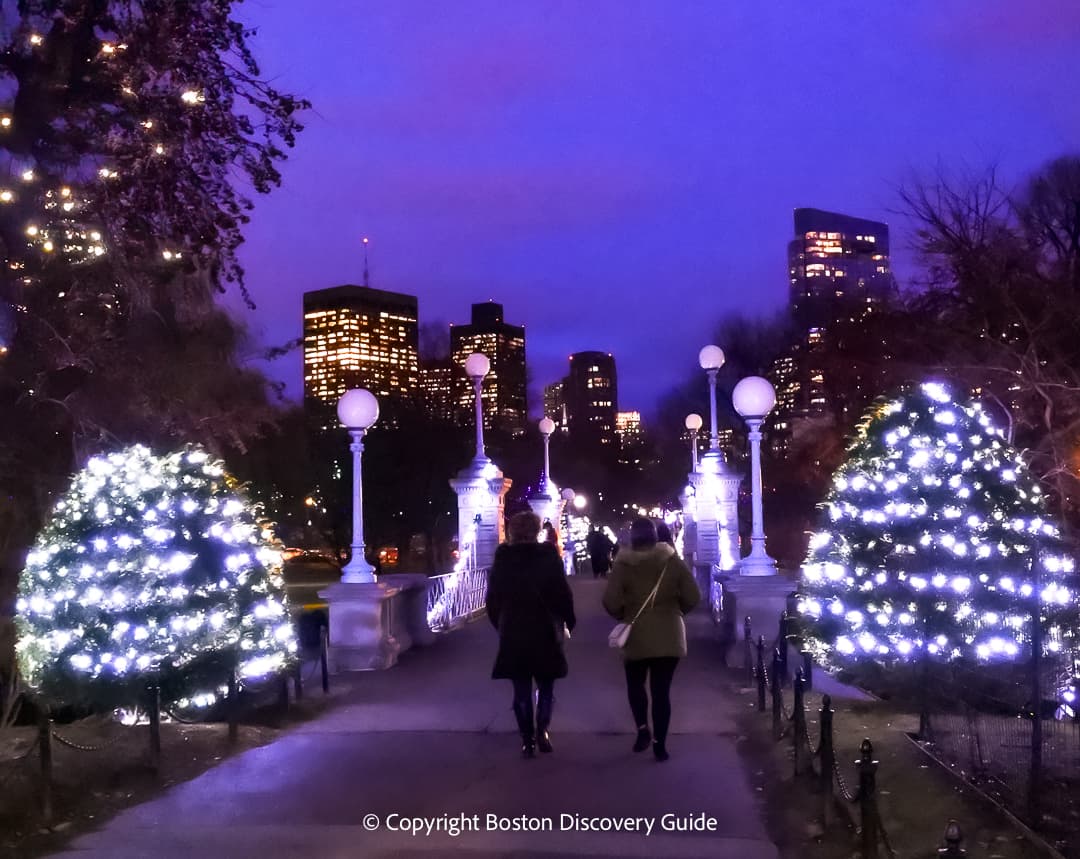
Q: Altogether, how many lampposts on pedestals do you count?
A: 6